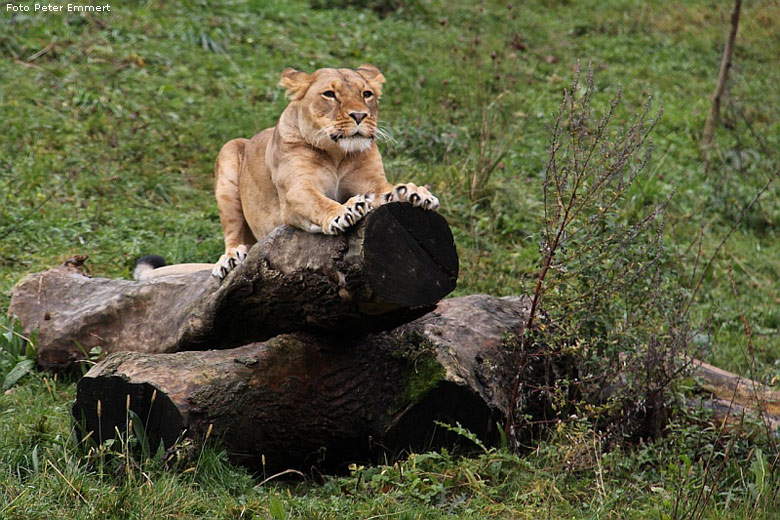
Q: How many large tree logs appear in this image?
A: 2